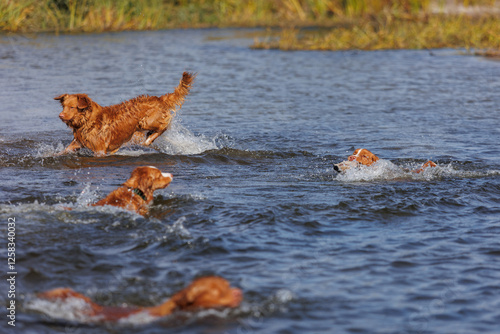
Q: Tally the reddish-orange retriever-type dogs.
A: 4